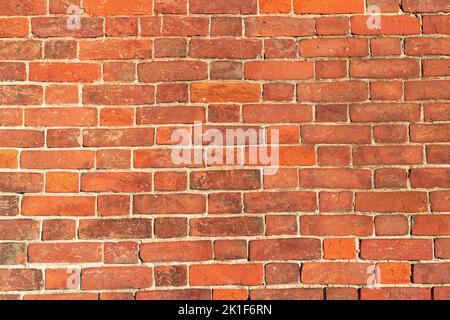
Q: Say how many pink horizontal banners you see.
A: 0